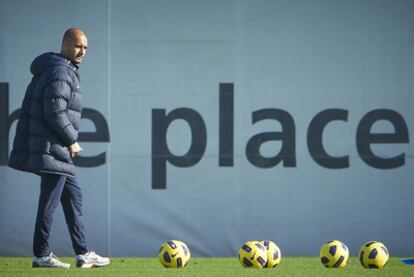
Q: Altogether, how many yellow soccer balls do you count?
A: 5